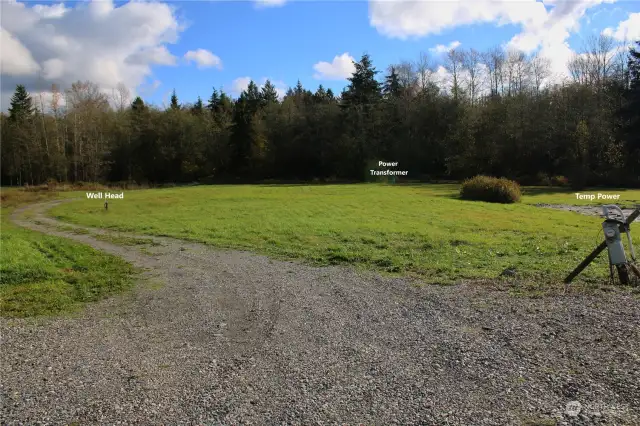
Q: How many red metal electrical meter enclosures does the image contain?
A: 0